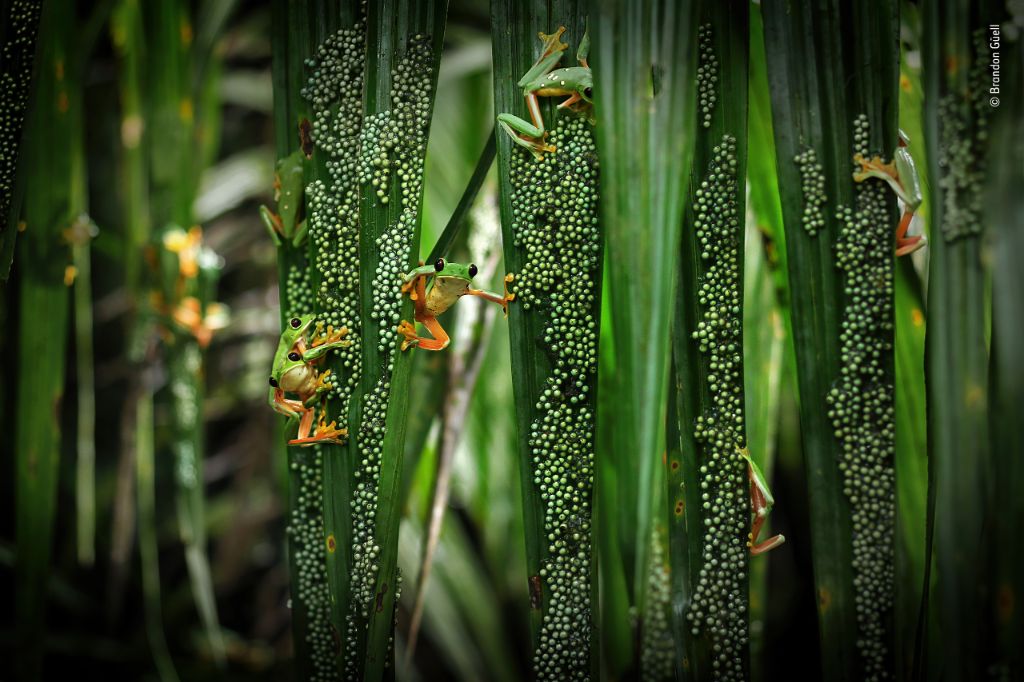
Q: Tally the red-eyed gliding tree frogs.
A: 7